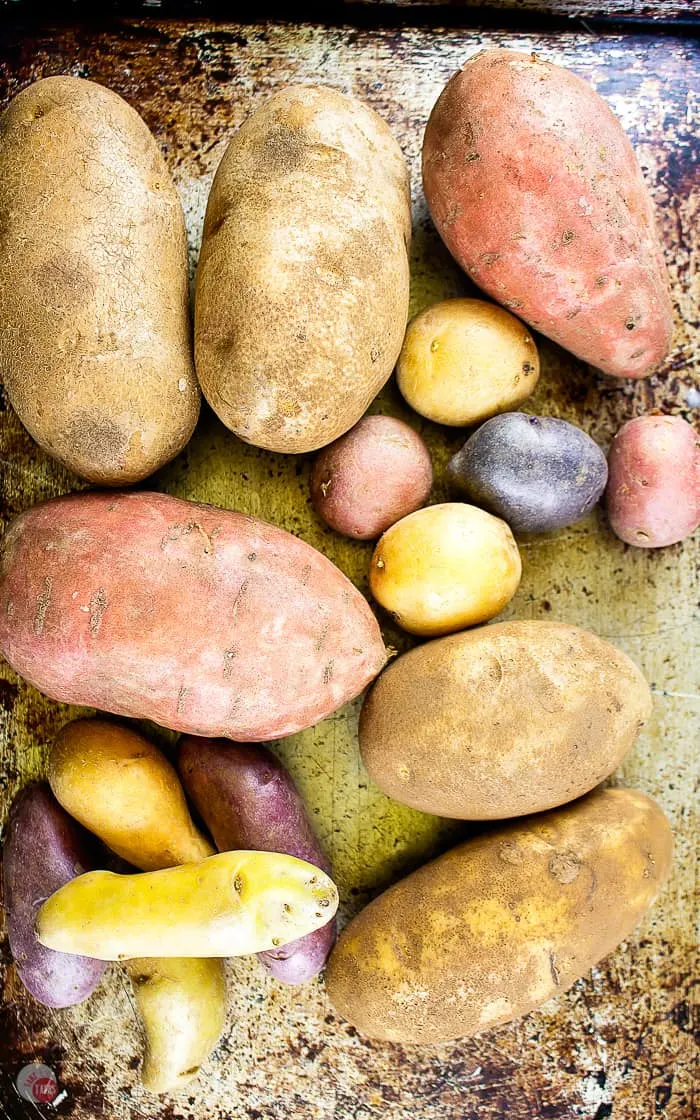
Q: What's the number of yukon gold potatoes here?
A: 2